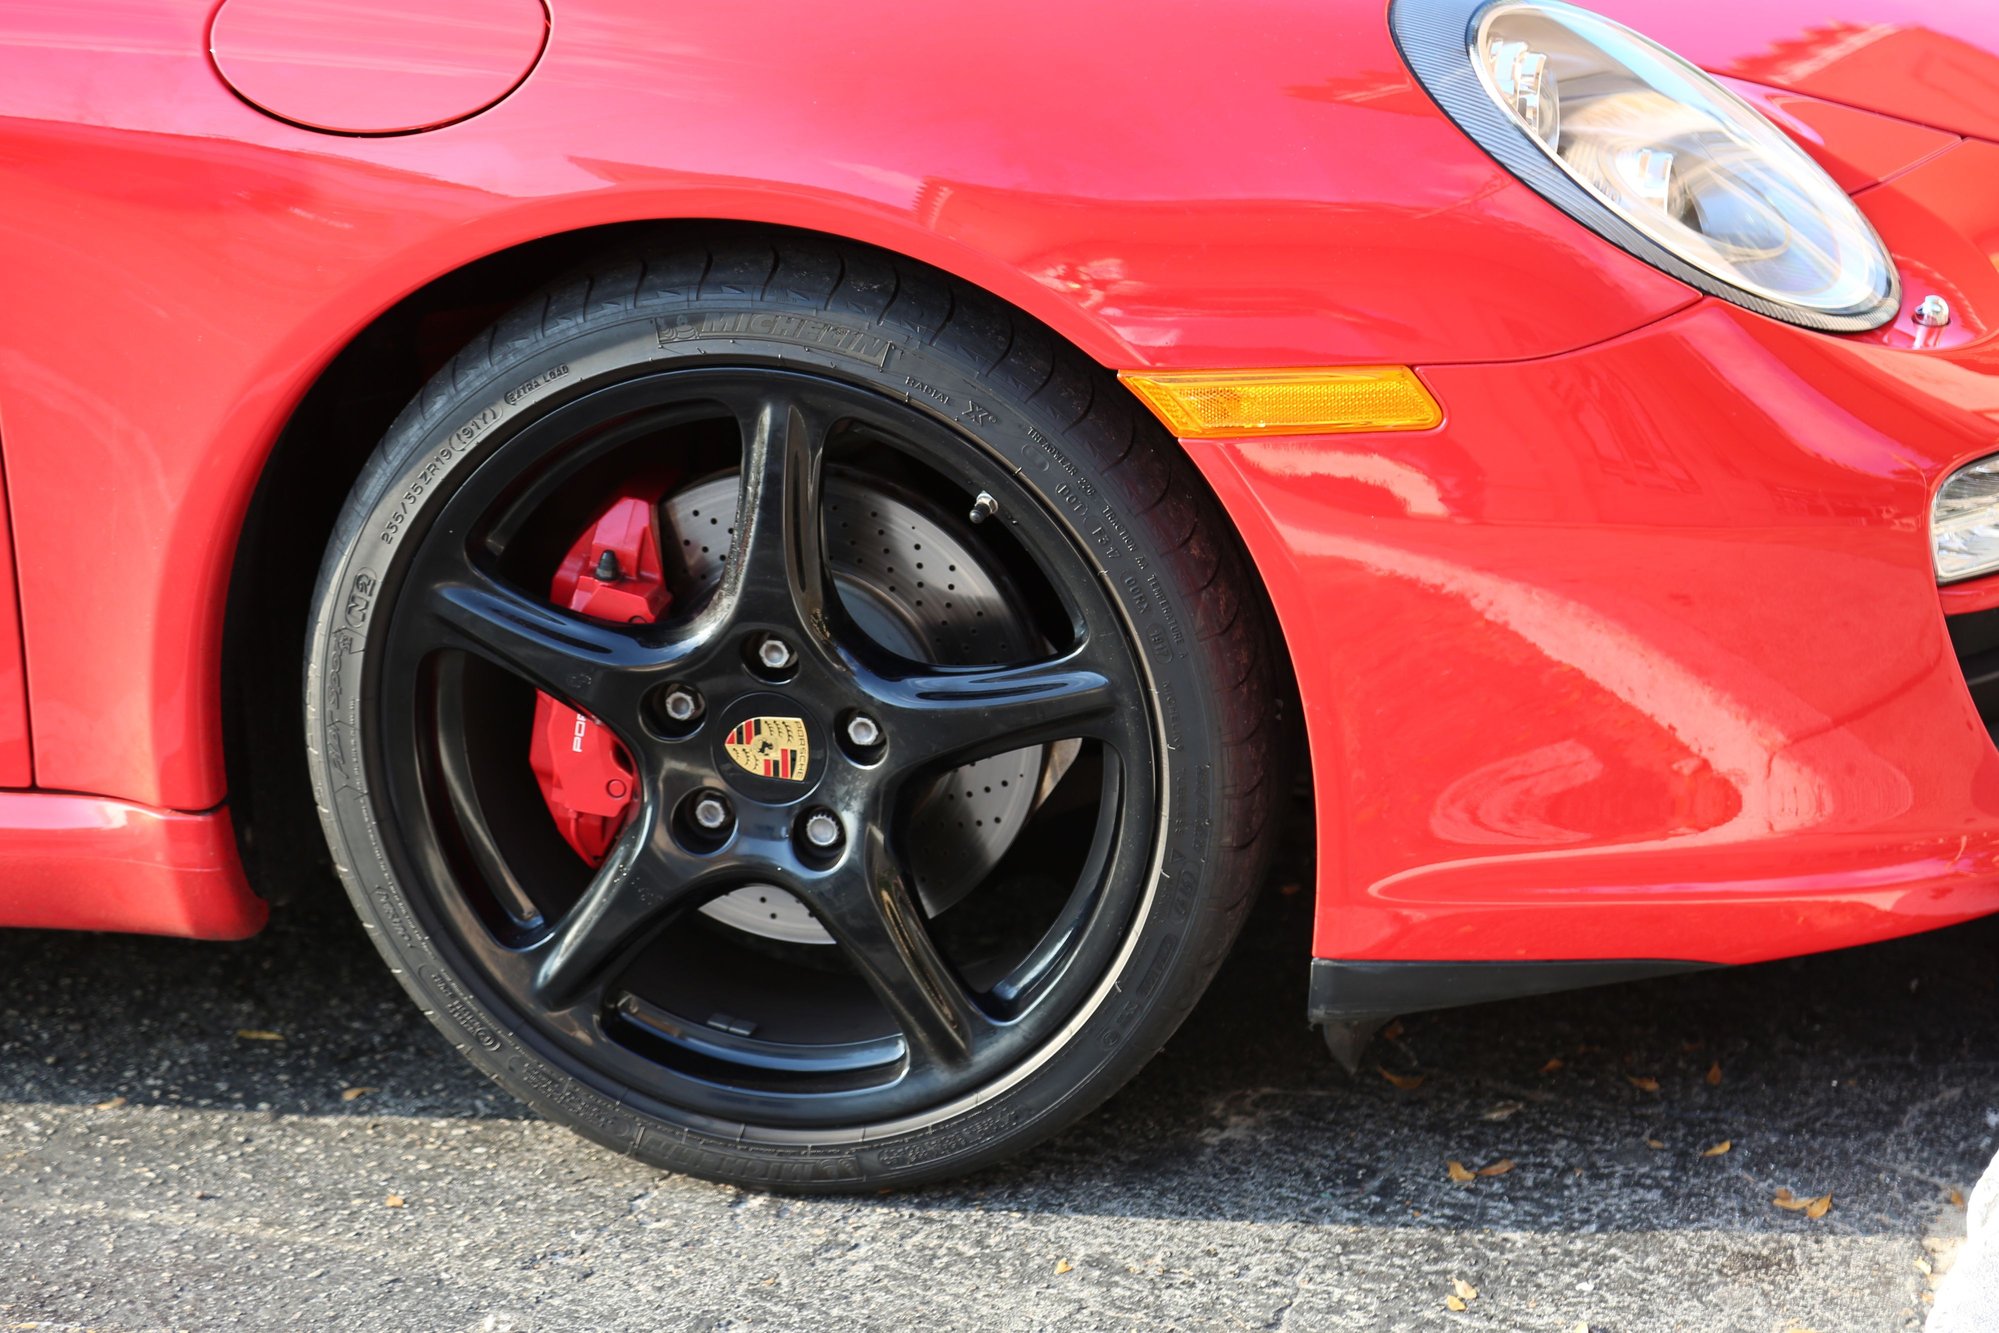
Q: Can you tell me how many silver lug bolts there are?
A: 5